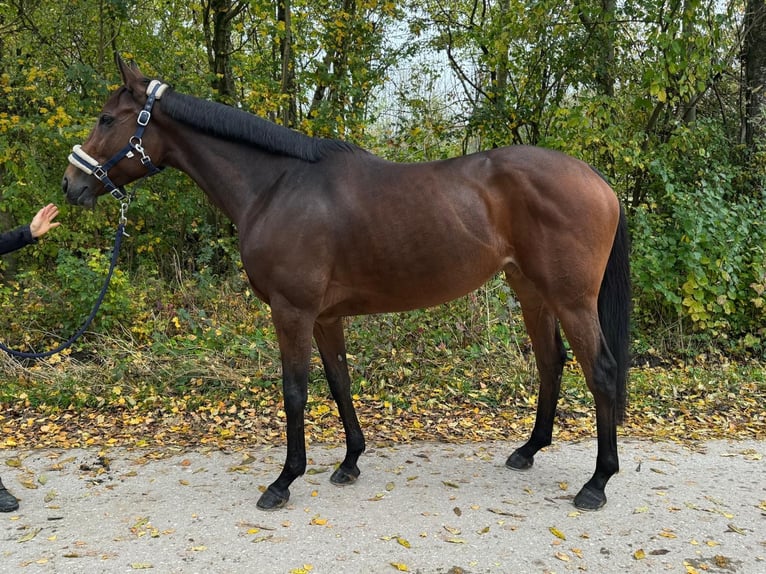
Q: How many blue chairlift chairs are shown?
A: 0